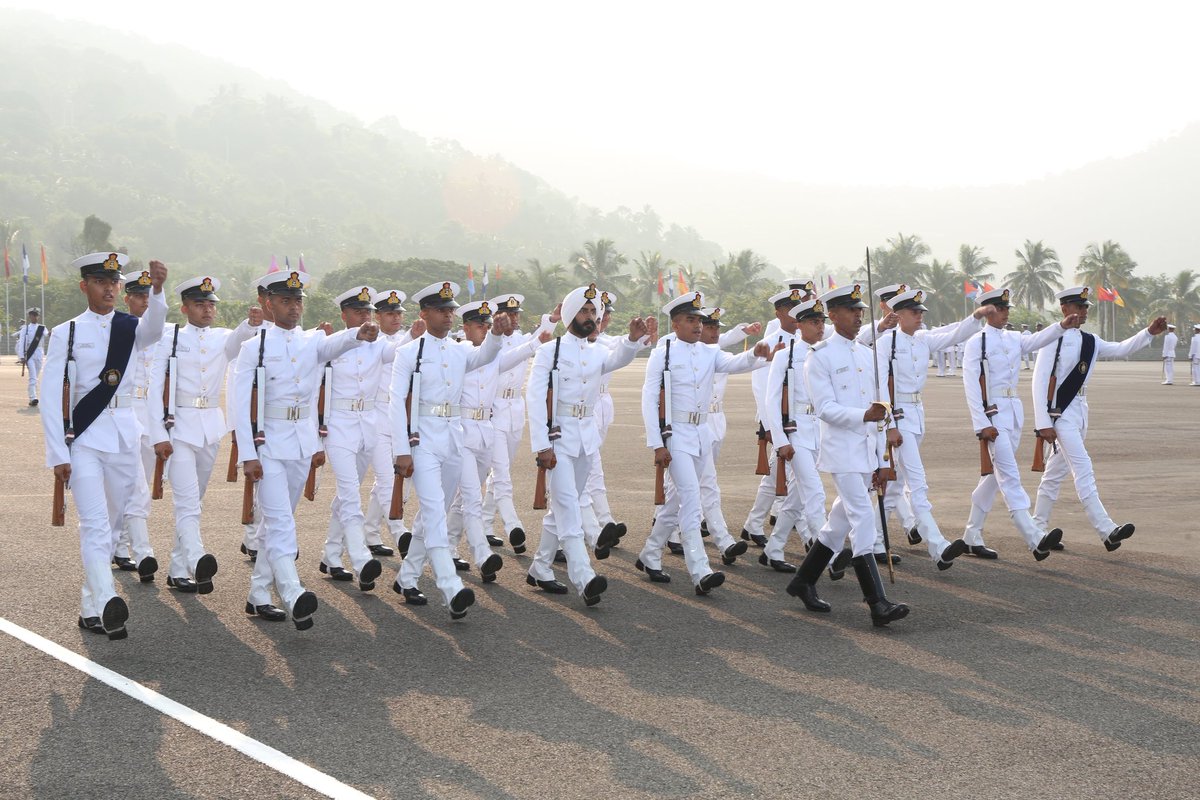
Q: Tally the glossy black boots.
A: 2